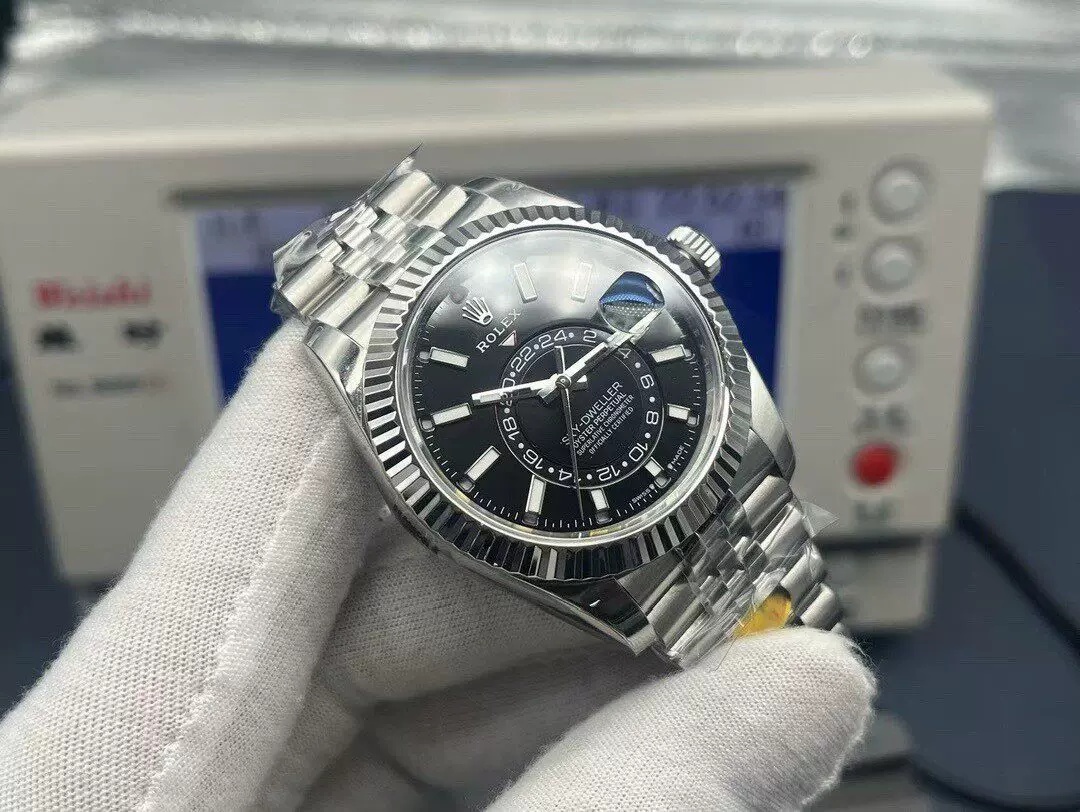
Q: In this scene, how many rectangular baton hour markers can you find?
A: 10